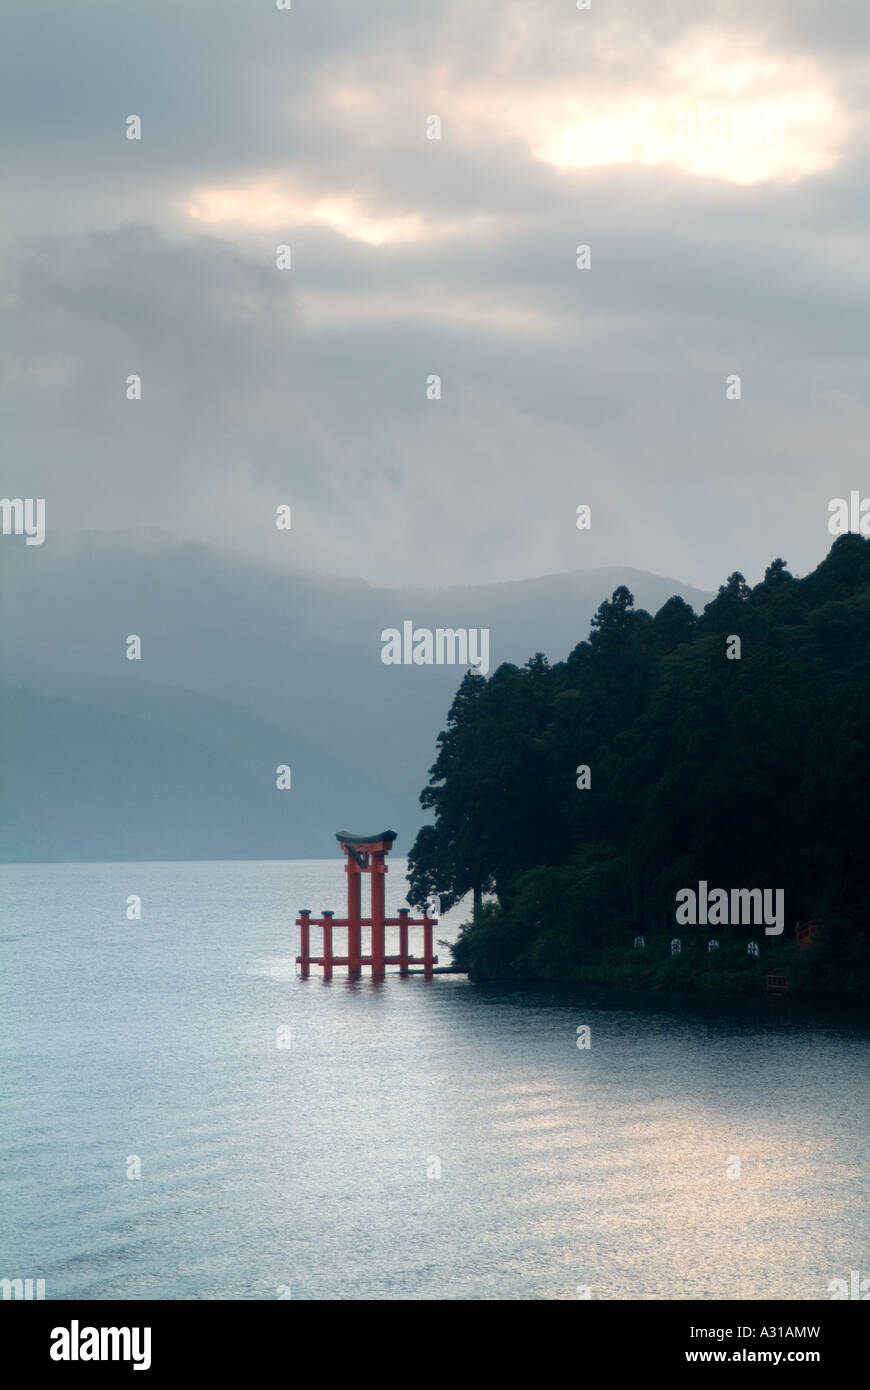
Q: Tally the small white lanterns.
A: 4